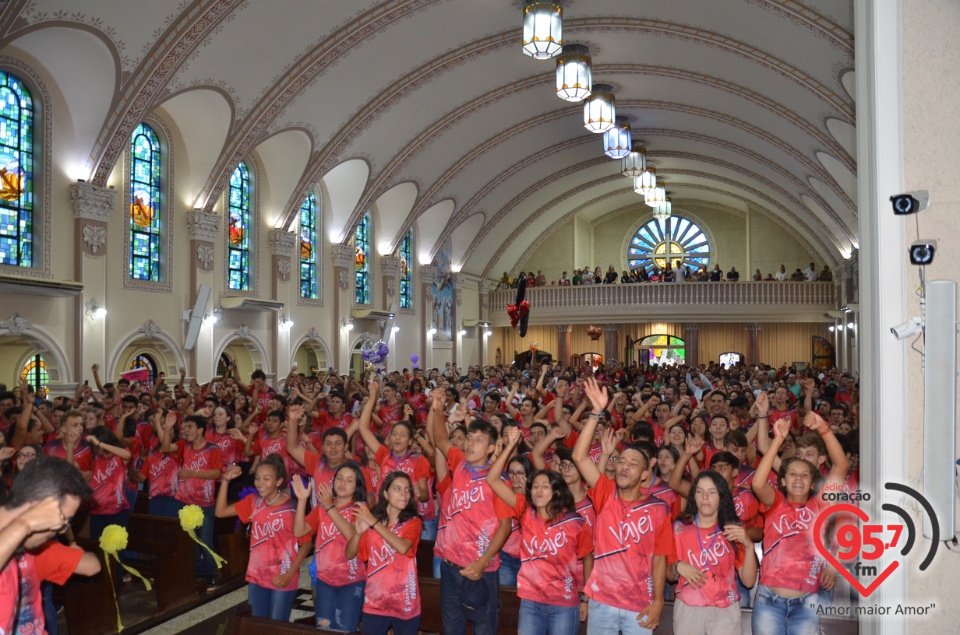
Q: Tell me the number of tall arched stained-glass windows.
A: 6